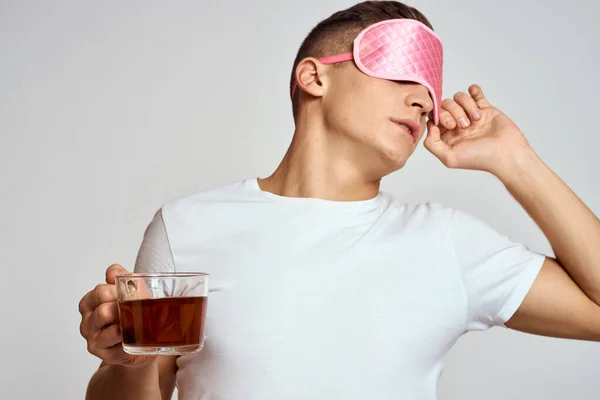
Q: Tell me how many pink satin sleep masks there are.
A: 1